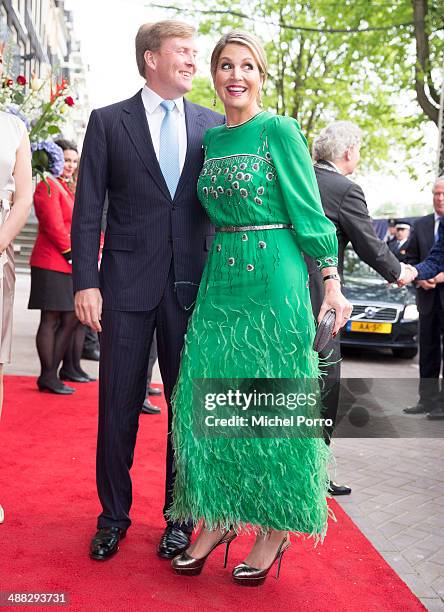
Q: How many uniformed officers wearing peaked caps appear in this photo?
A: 2